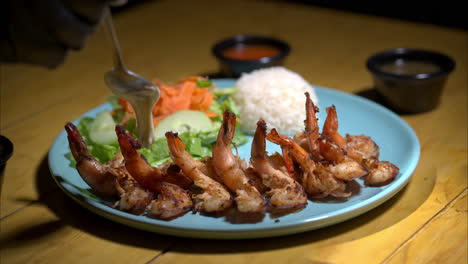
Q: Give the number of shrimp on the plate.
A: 8